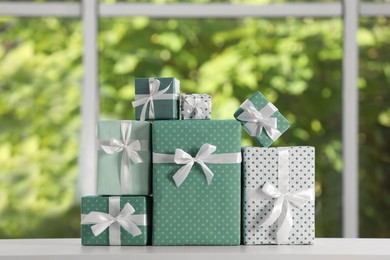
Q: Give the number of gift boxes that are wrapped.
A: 7